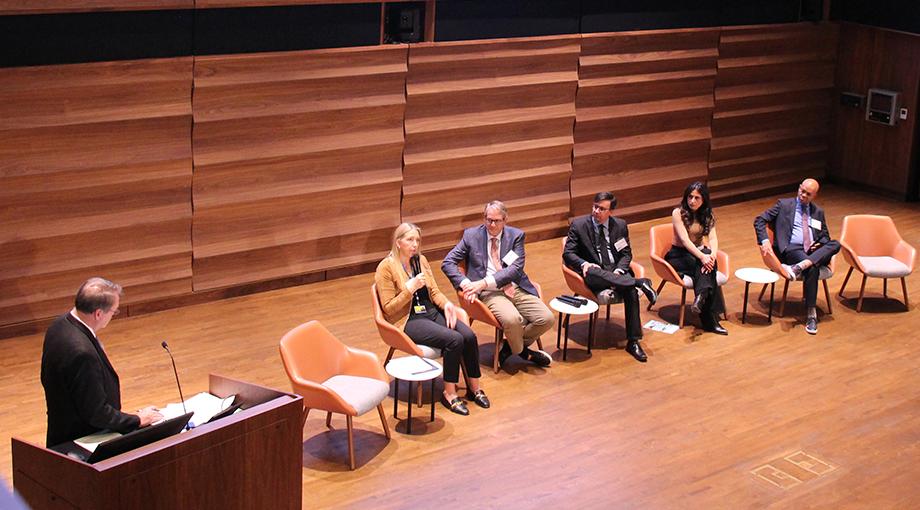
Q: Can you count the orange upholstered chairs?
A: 7